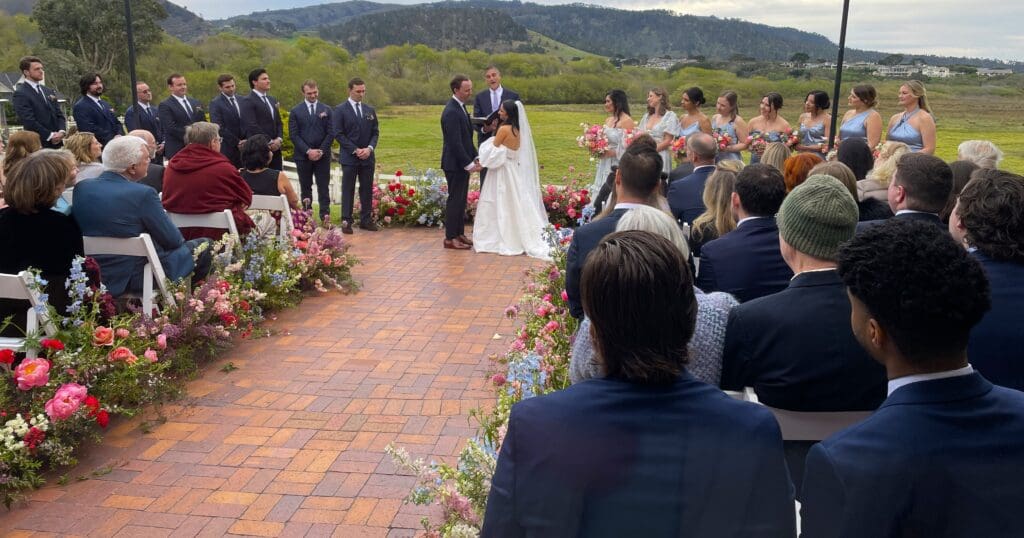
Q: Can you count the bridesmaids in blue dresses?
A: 6